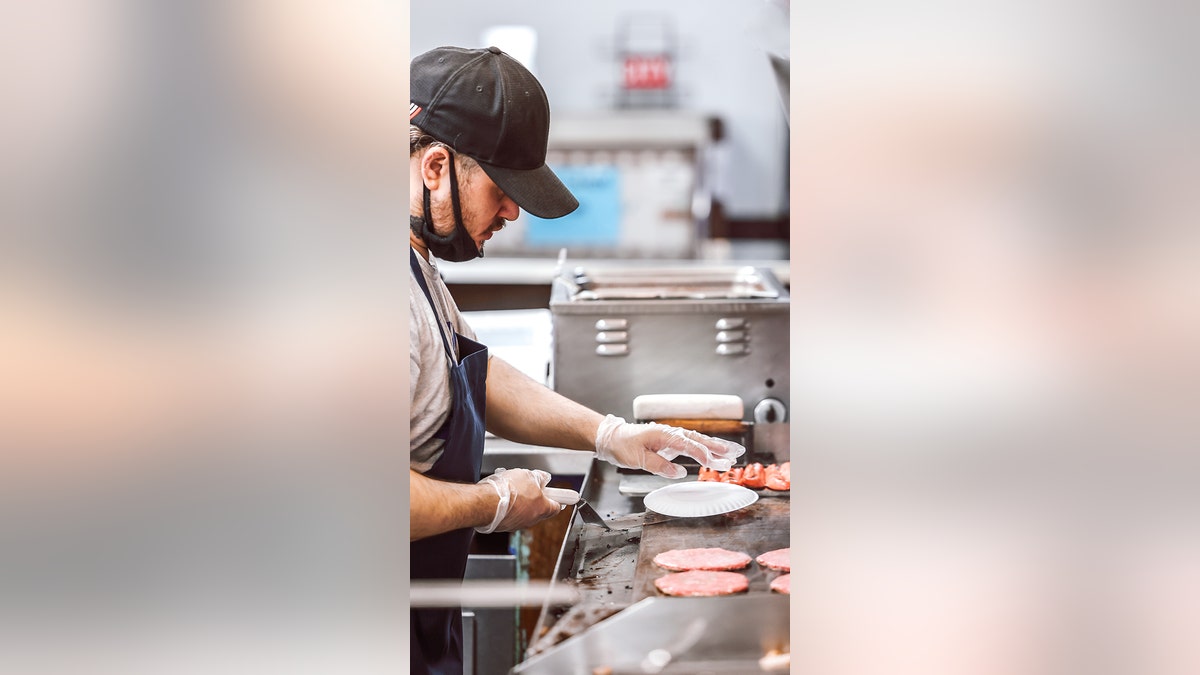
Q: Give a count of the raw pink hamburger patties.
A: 4